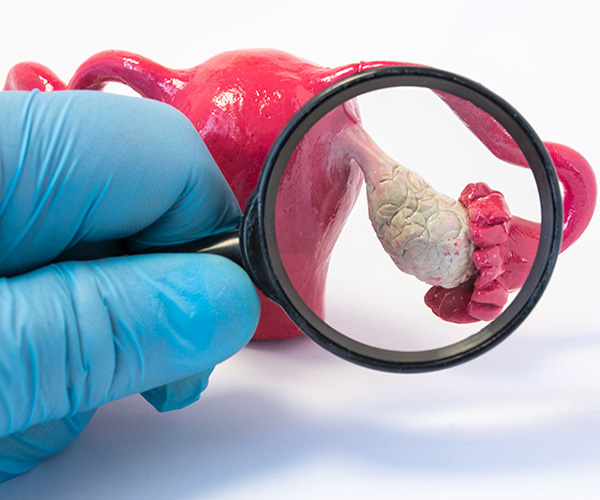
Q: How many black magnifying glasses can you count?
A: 1